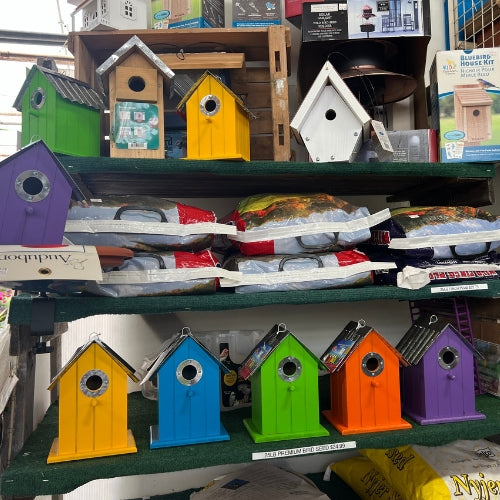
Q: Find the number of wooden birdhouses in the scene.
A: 10